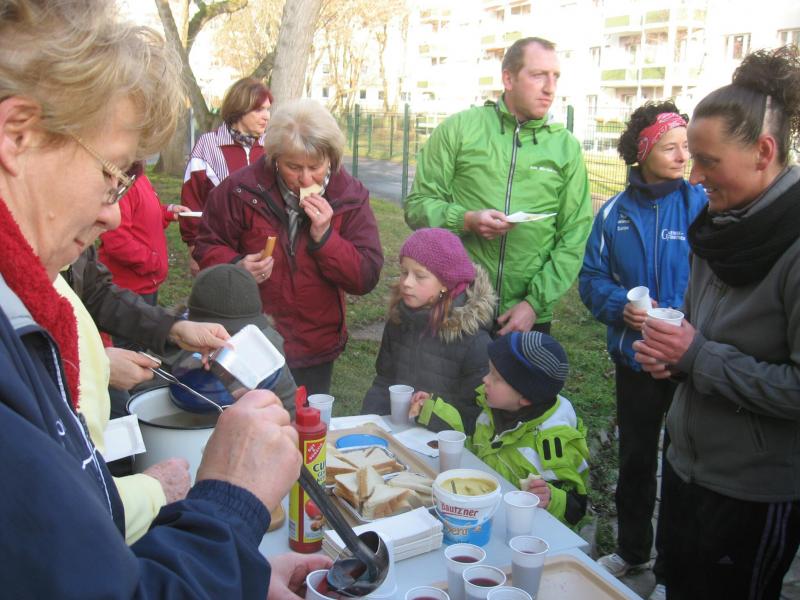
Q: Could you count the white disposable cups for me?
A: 12